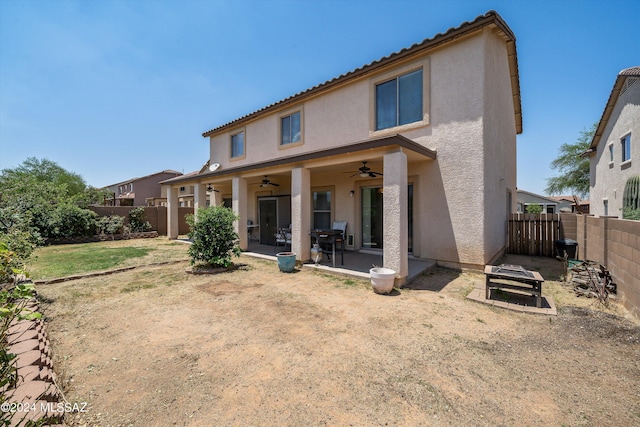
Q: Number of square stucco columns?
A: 5